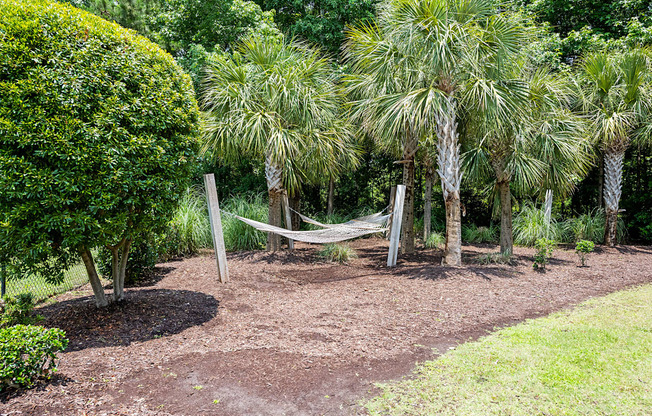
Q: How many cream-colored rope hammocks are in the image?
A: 2